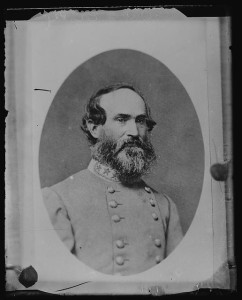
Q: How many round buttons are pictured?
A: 10